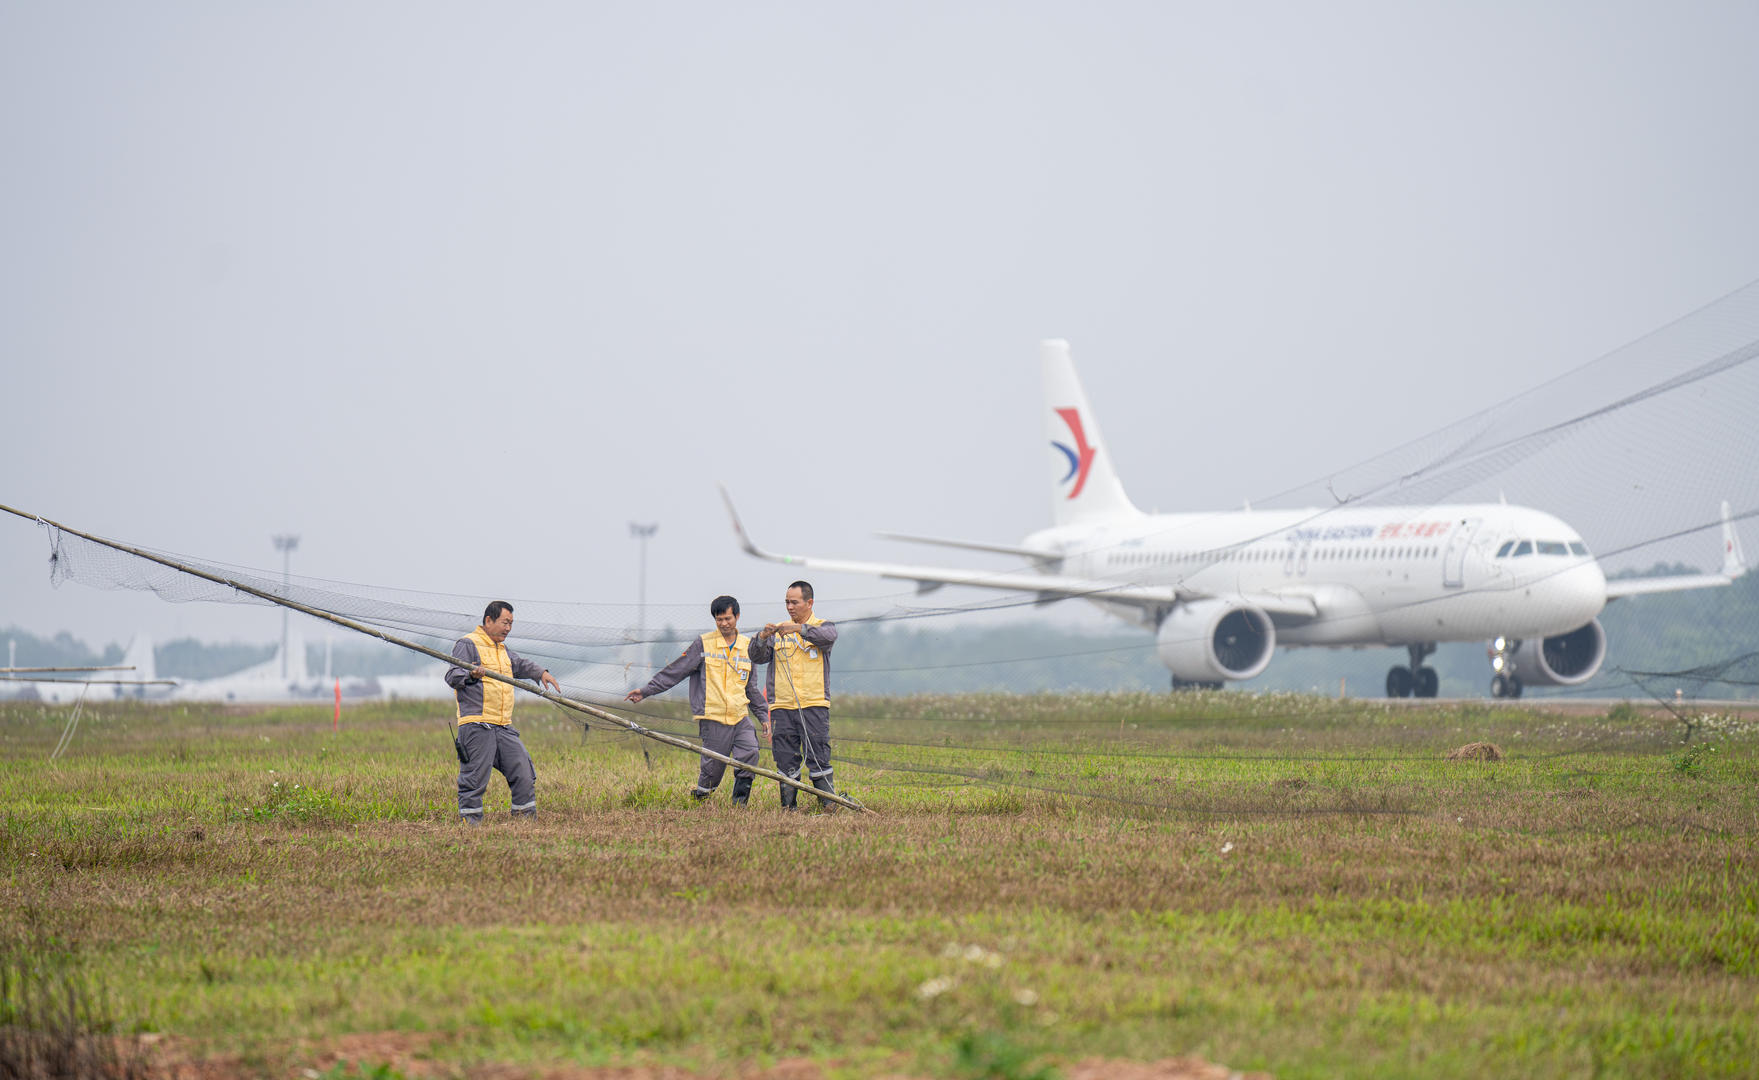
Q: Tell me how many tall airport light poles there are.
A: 2